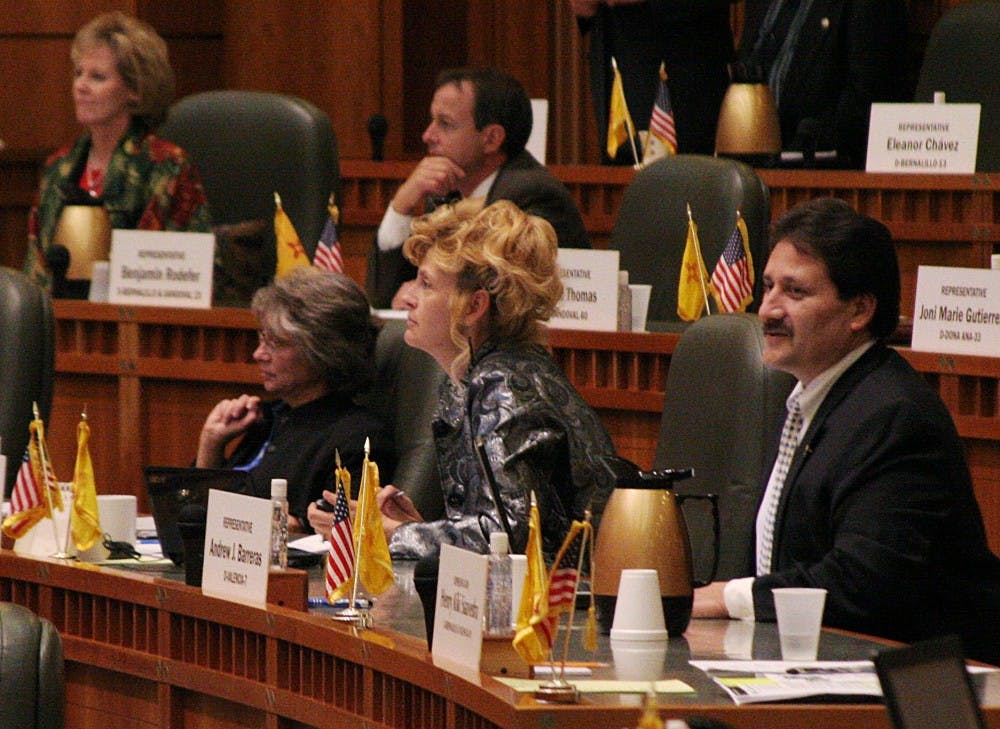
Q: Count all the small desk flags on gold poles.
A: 12